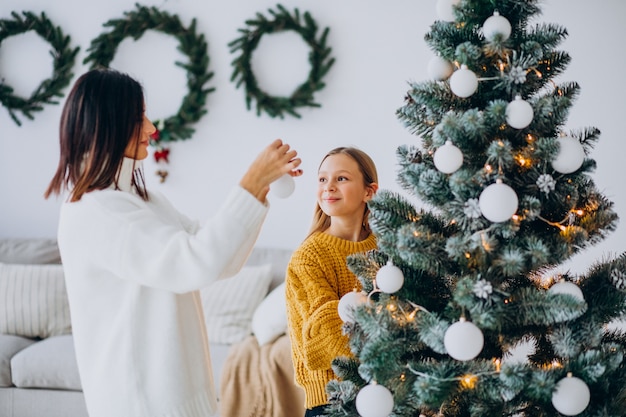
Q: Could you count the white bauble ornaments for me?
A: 15